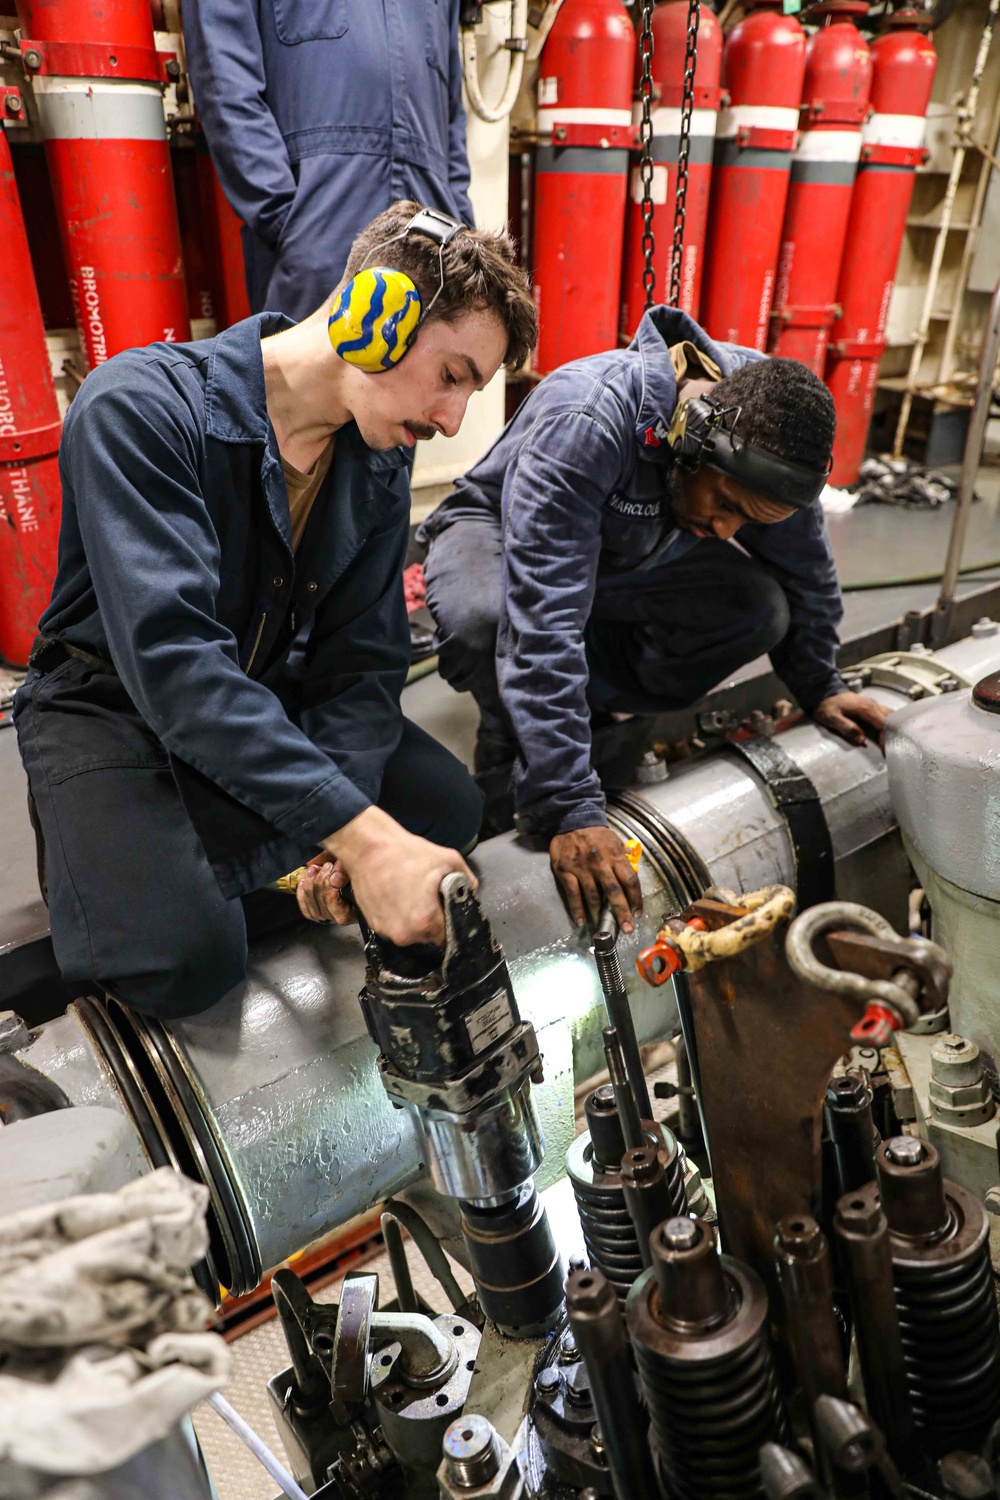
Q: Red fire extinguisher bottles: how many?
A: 8